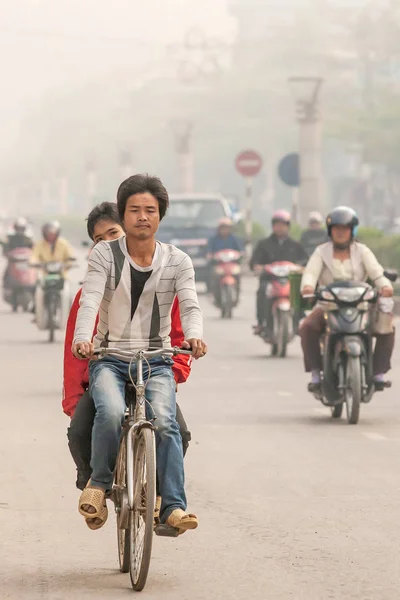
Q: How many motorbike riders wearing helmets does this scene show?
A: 6